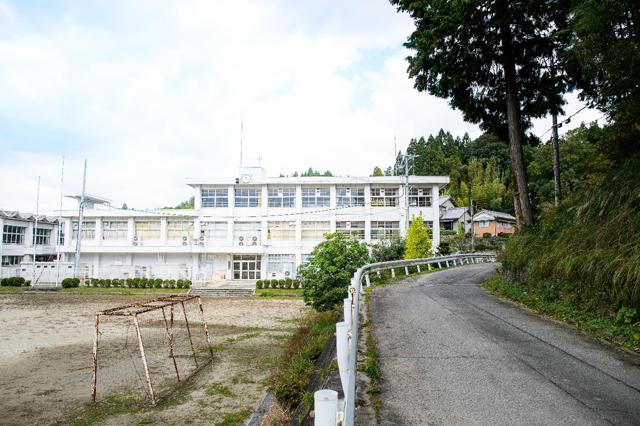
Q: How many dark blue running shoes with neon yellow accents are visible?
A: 0